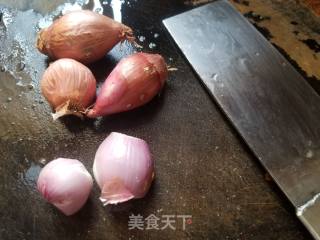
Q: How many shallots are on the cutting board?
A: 5